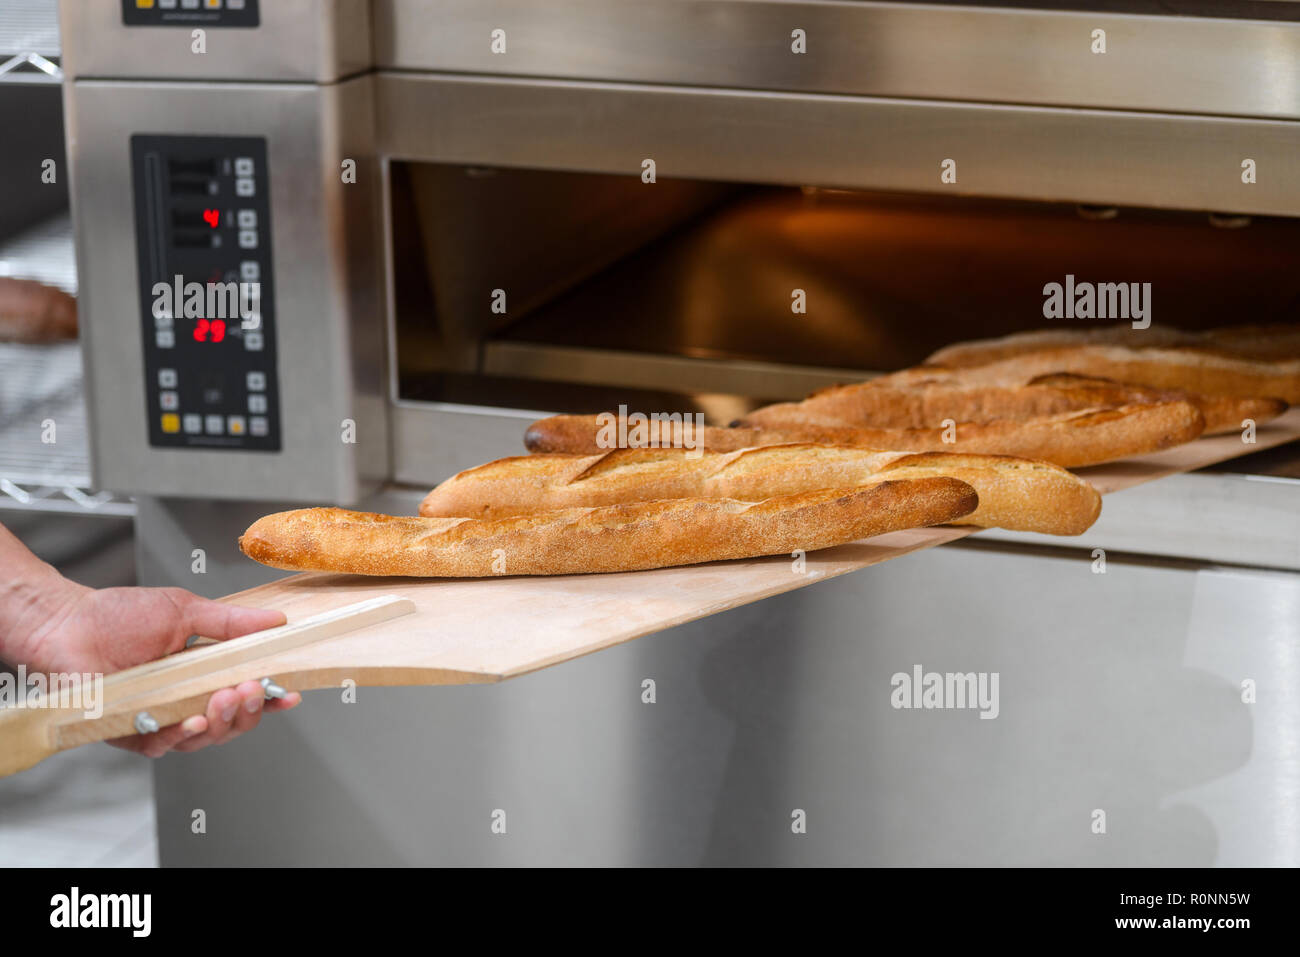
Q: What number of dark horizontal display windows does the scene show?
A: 4